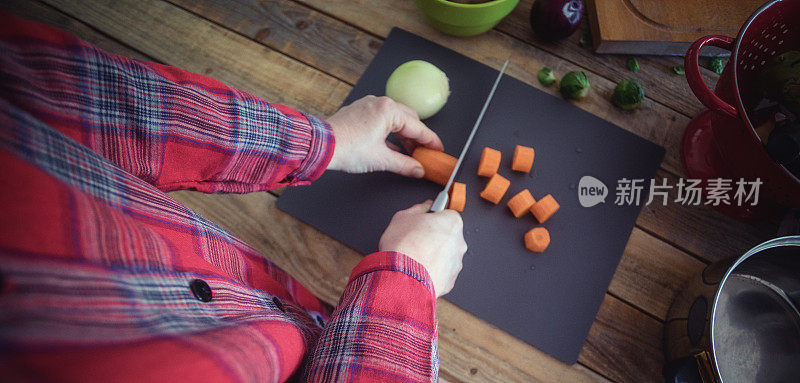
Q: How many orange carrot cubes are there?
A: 7